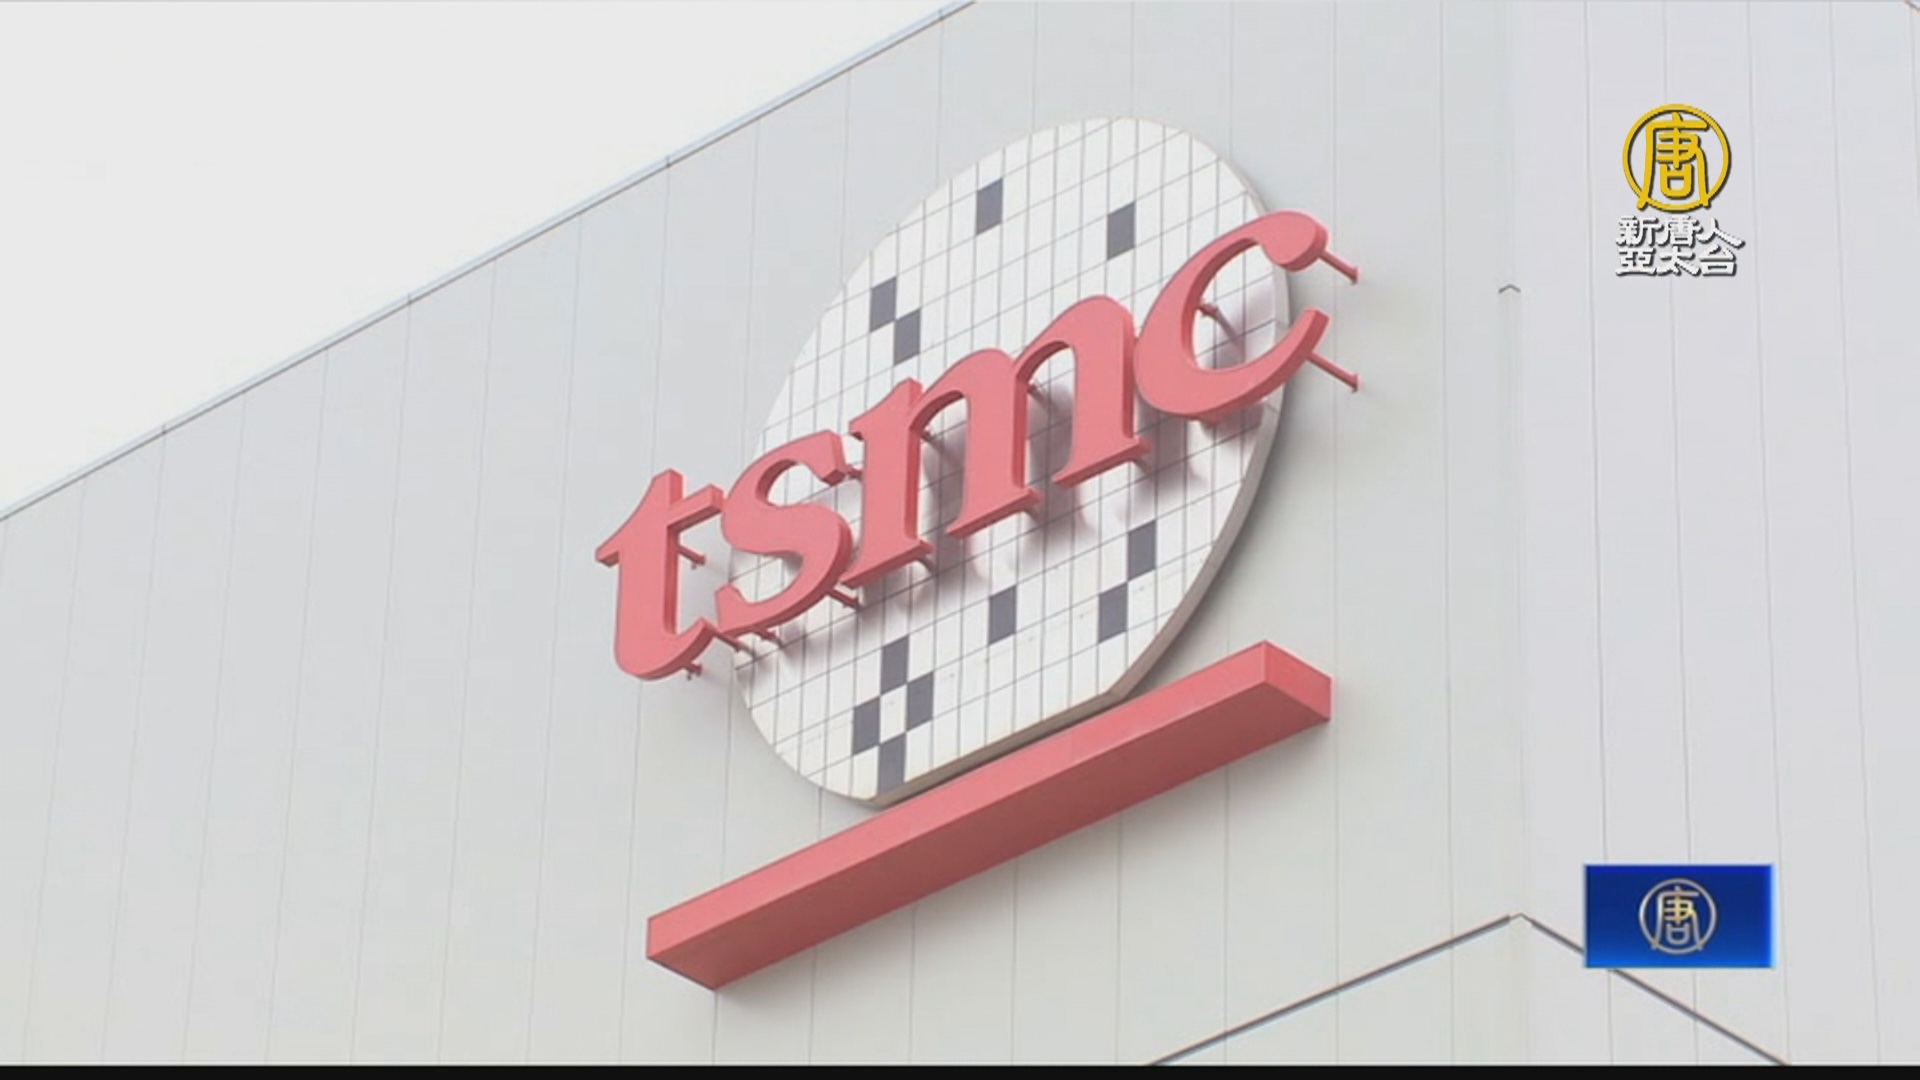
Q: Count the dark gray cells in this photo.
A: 11